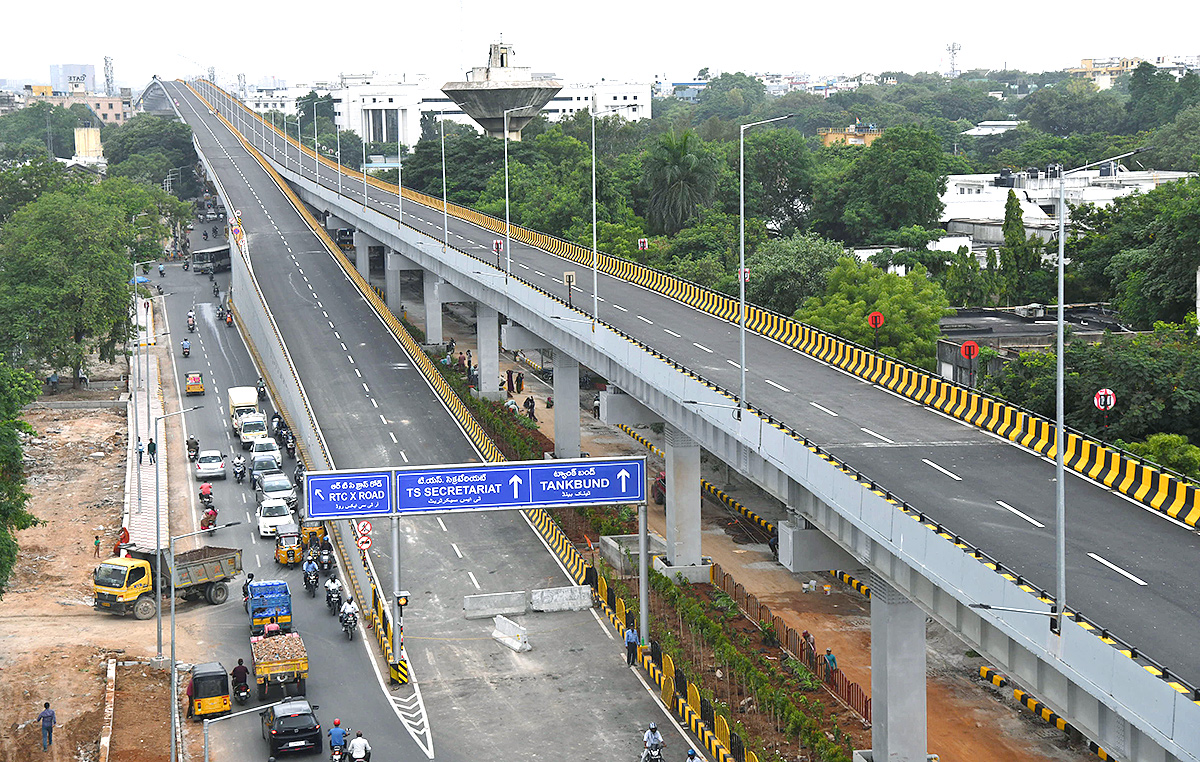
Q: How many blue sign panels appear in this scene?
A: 3